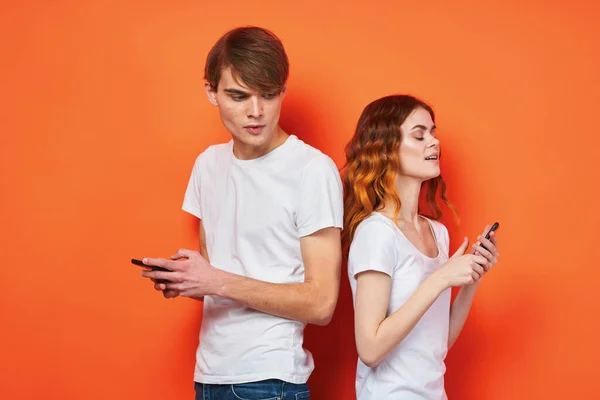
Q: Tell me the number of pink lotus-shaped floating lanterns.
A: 0